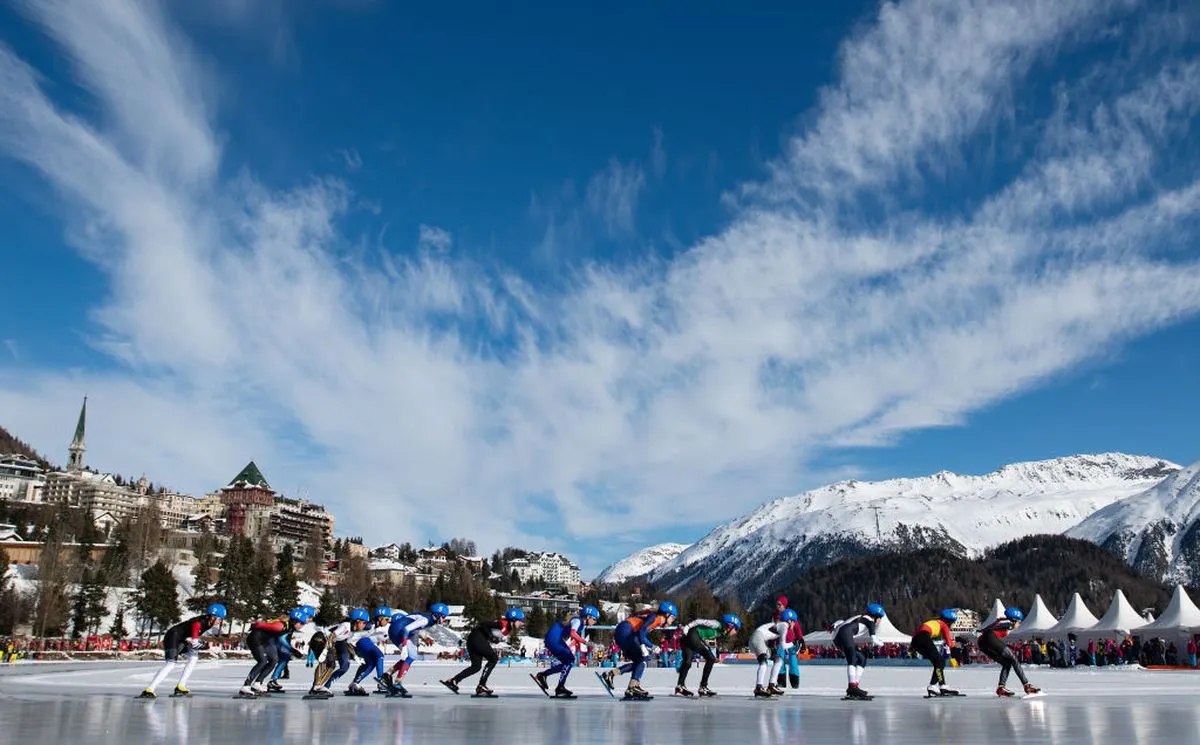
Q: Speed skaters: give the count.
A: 14